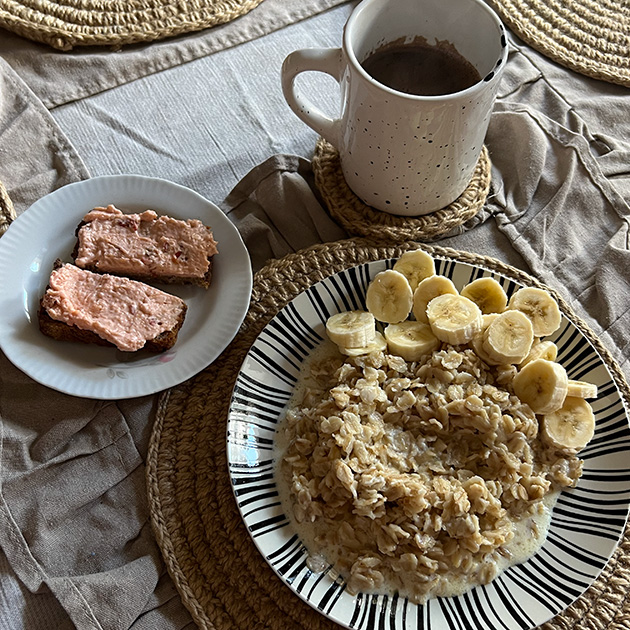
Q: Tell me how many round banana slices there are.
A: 15